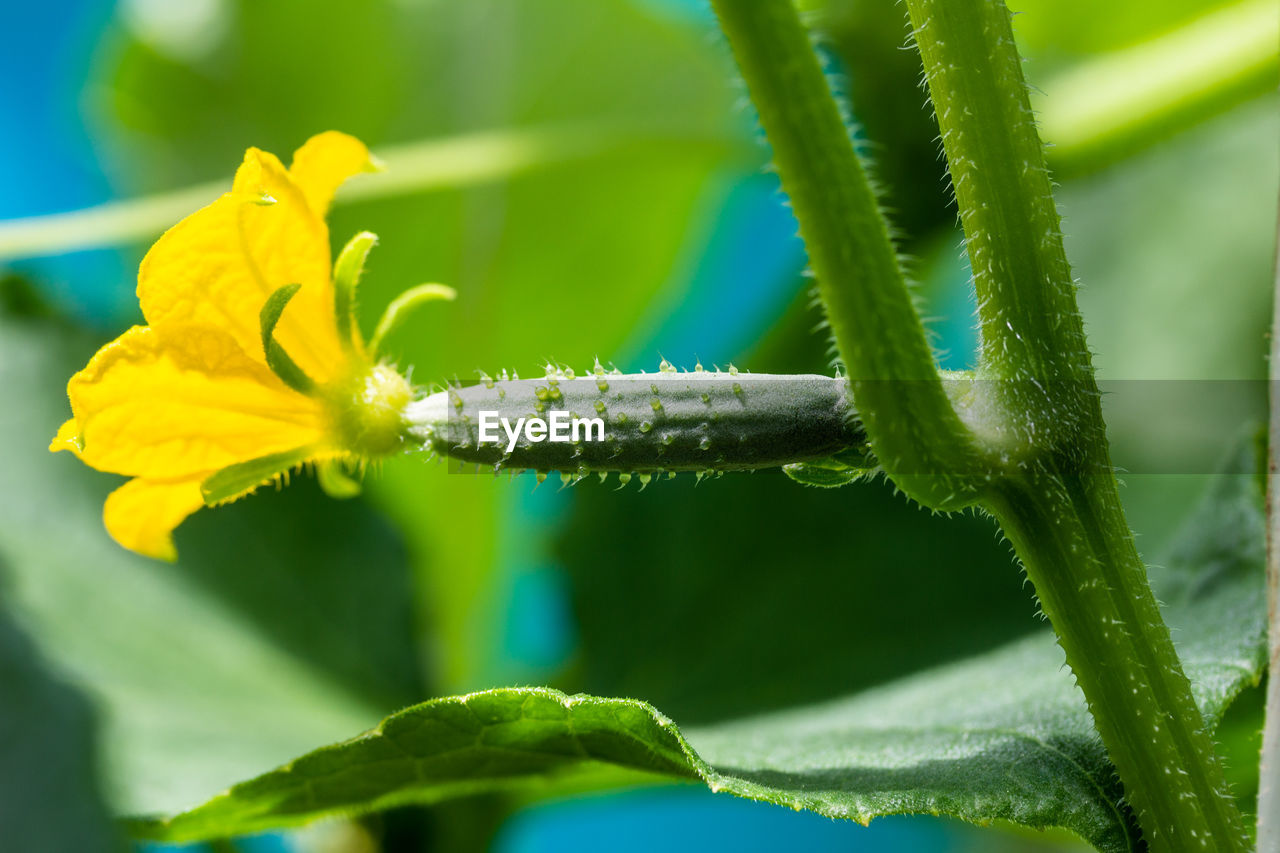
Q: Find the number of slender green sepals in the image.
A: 5